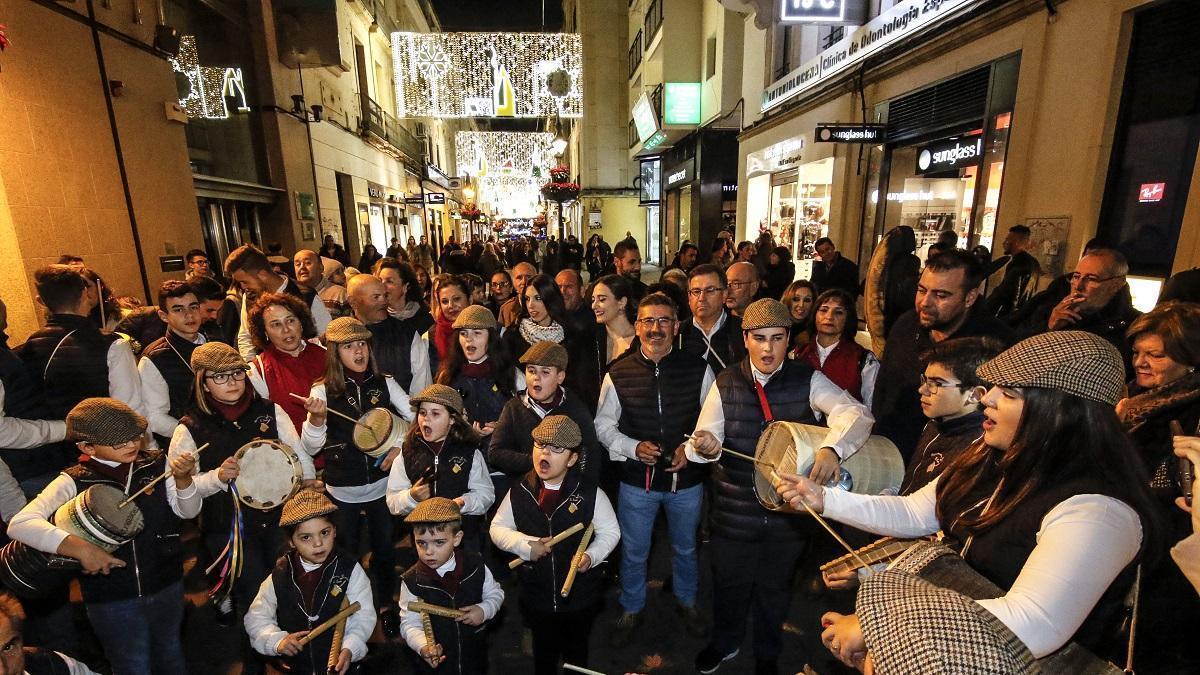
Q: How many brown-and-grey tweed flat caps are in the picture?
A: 12